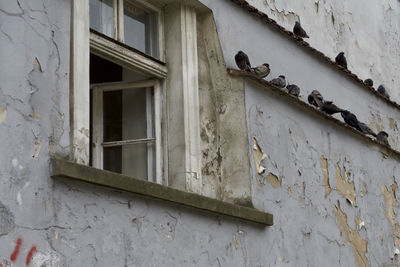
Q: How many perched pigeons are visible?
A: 13